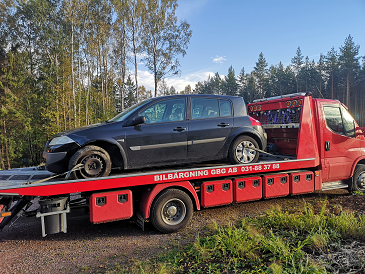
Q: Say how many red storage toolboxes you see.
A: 5